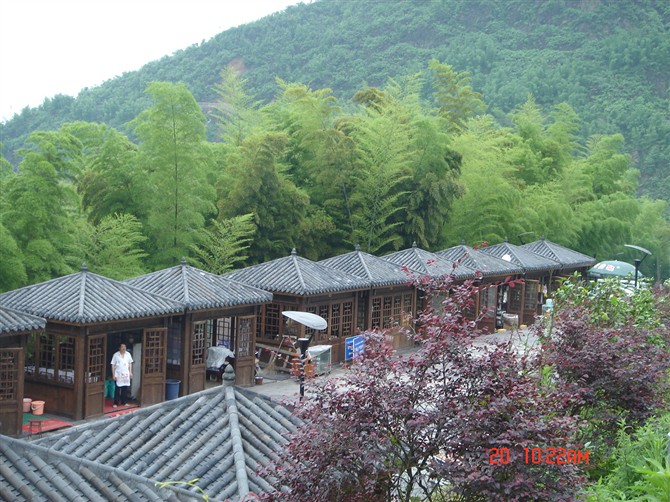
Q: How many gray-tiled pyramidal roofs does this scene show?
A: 11